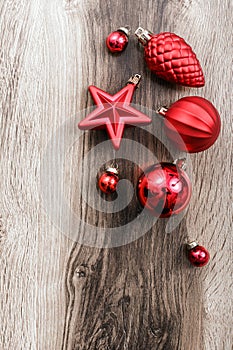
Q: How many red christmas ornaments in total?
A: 7